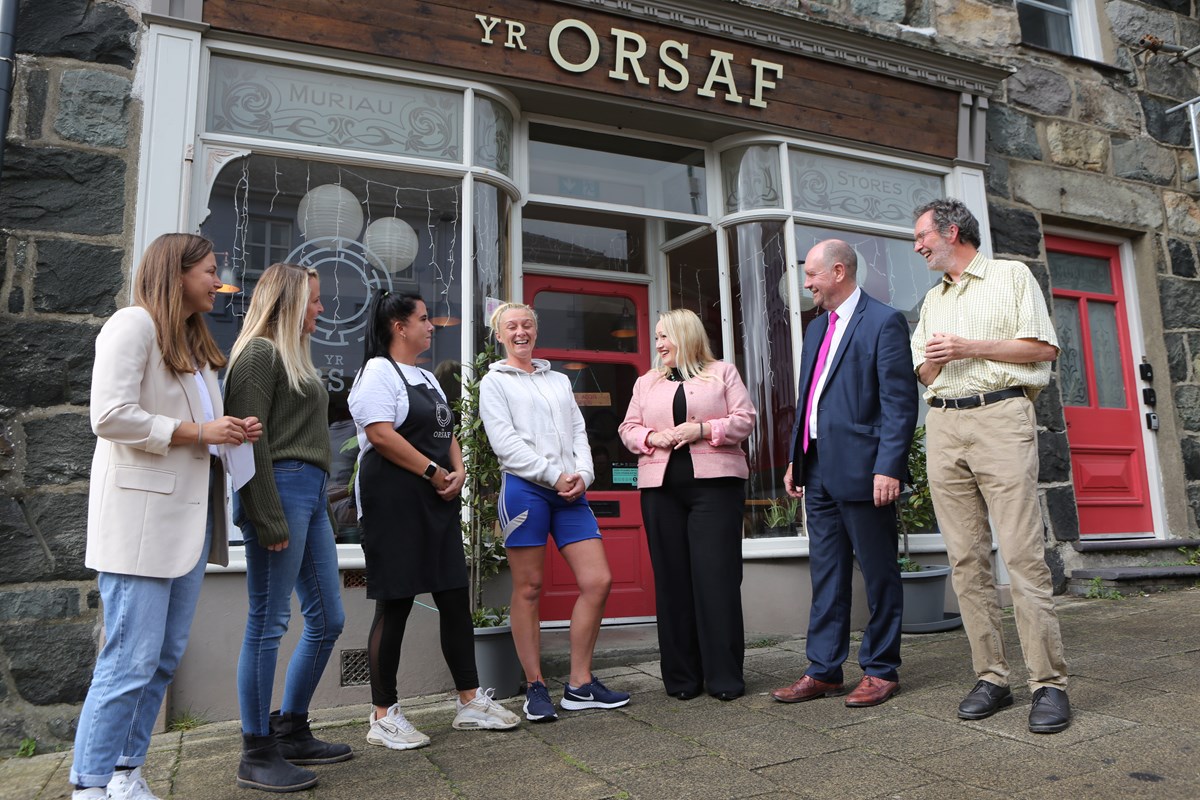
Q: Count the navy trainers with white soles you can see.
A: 2